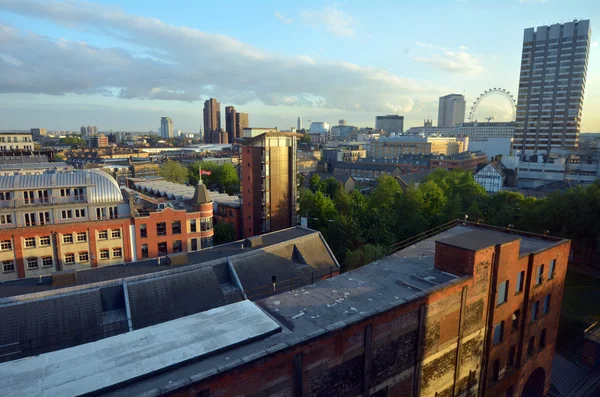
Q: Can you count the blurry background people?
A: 0